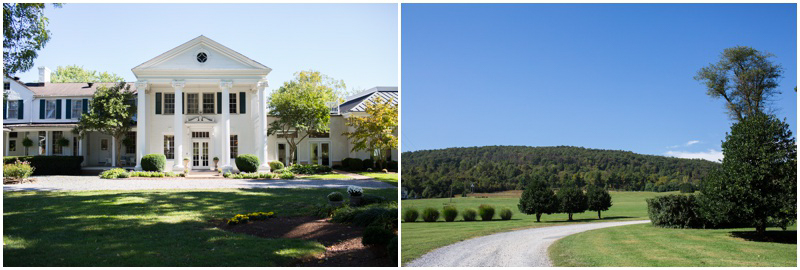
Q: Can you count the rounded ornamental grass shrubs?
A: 6